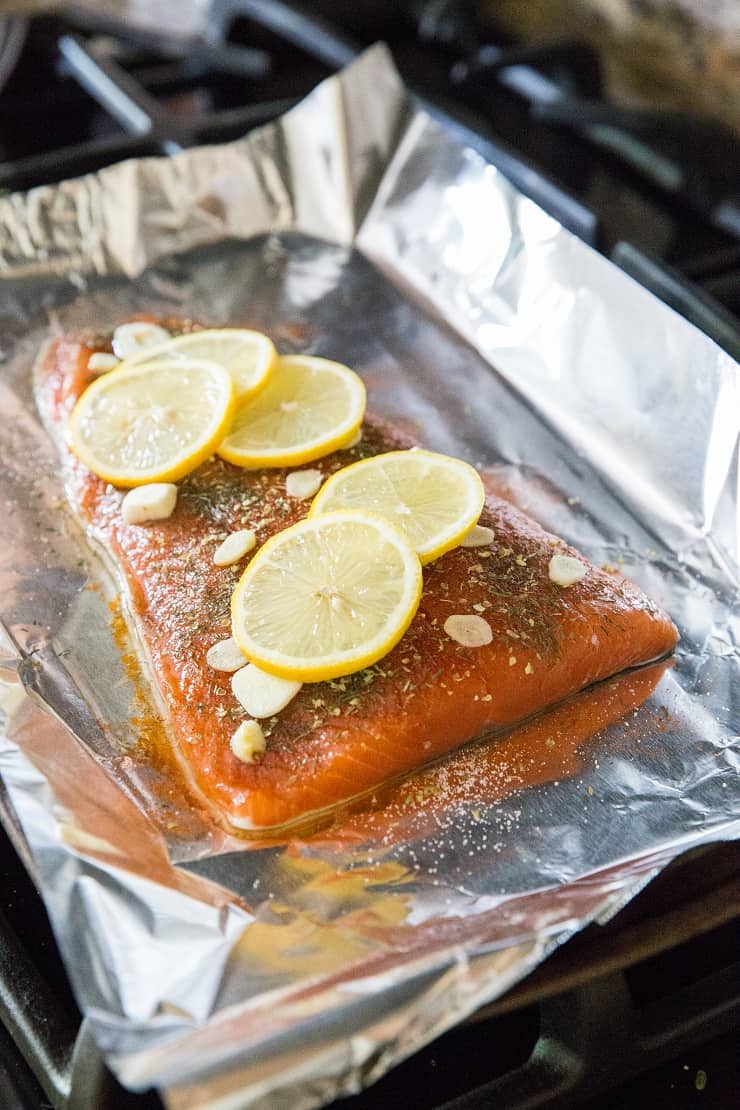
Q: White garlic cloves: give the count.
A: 11